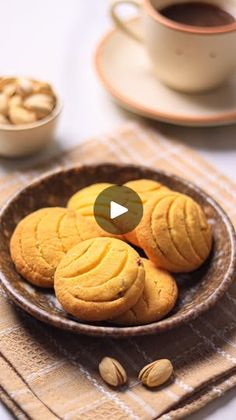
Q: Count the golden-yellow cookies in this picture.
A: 6